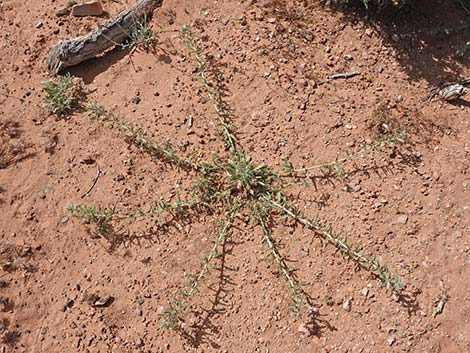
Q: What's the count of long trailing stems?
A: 7